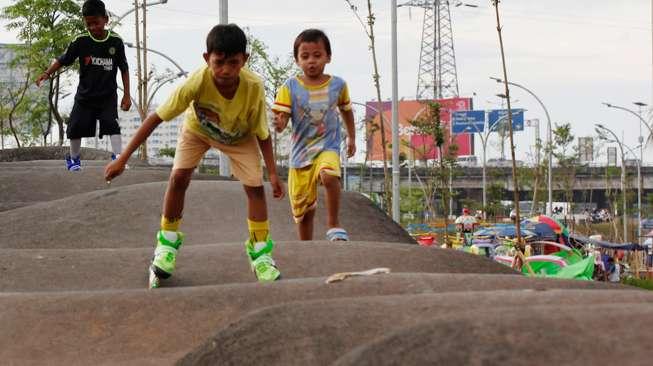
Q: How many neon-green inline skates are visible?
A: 2